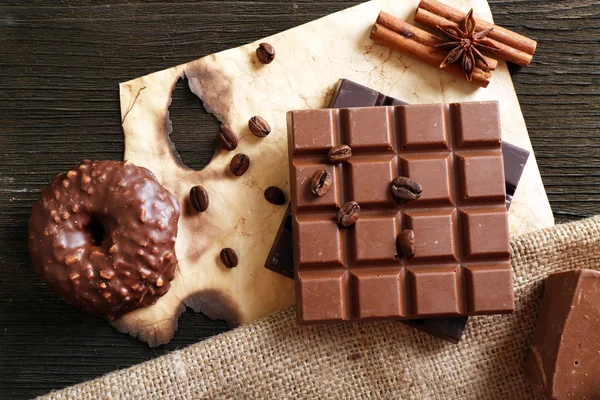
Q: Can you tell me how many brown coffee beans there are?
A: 12